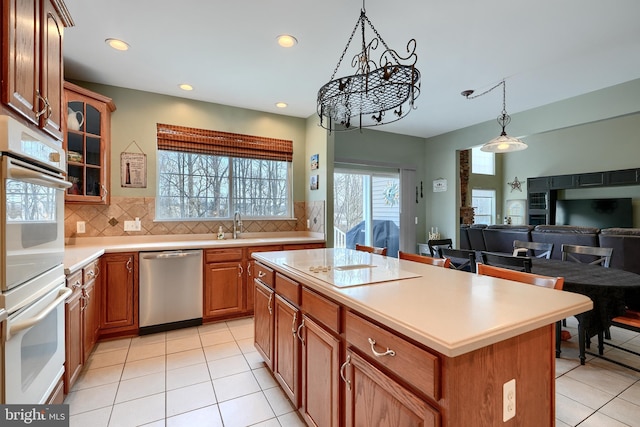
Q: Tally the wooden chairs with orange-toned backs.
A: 3